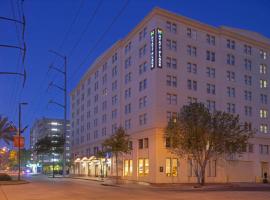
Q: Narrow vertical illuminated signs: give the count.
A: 2